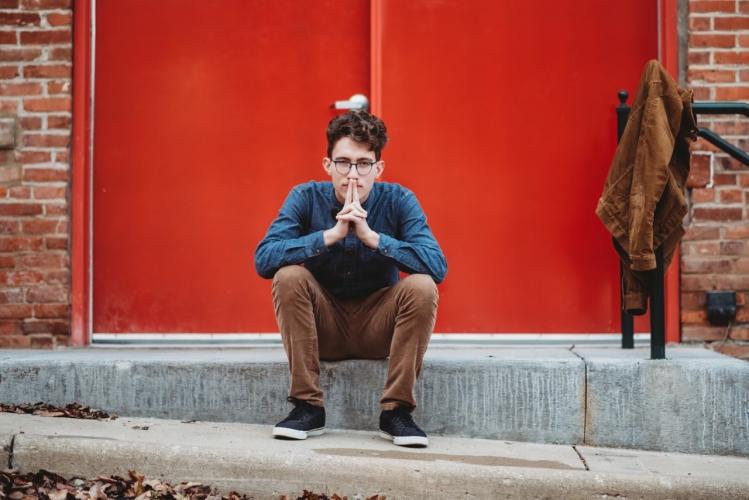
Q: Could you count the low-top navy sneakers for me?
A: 2